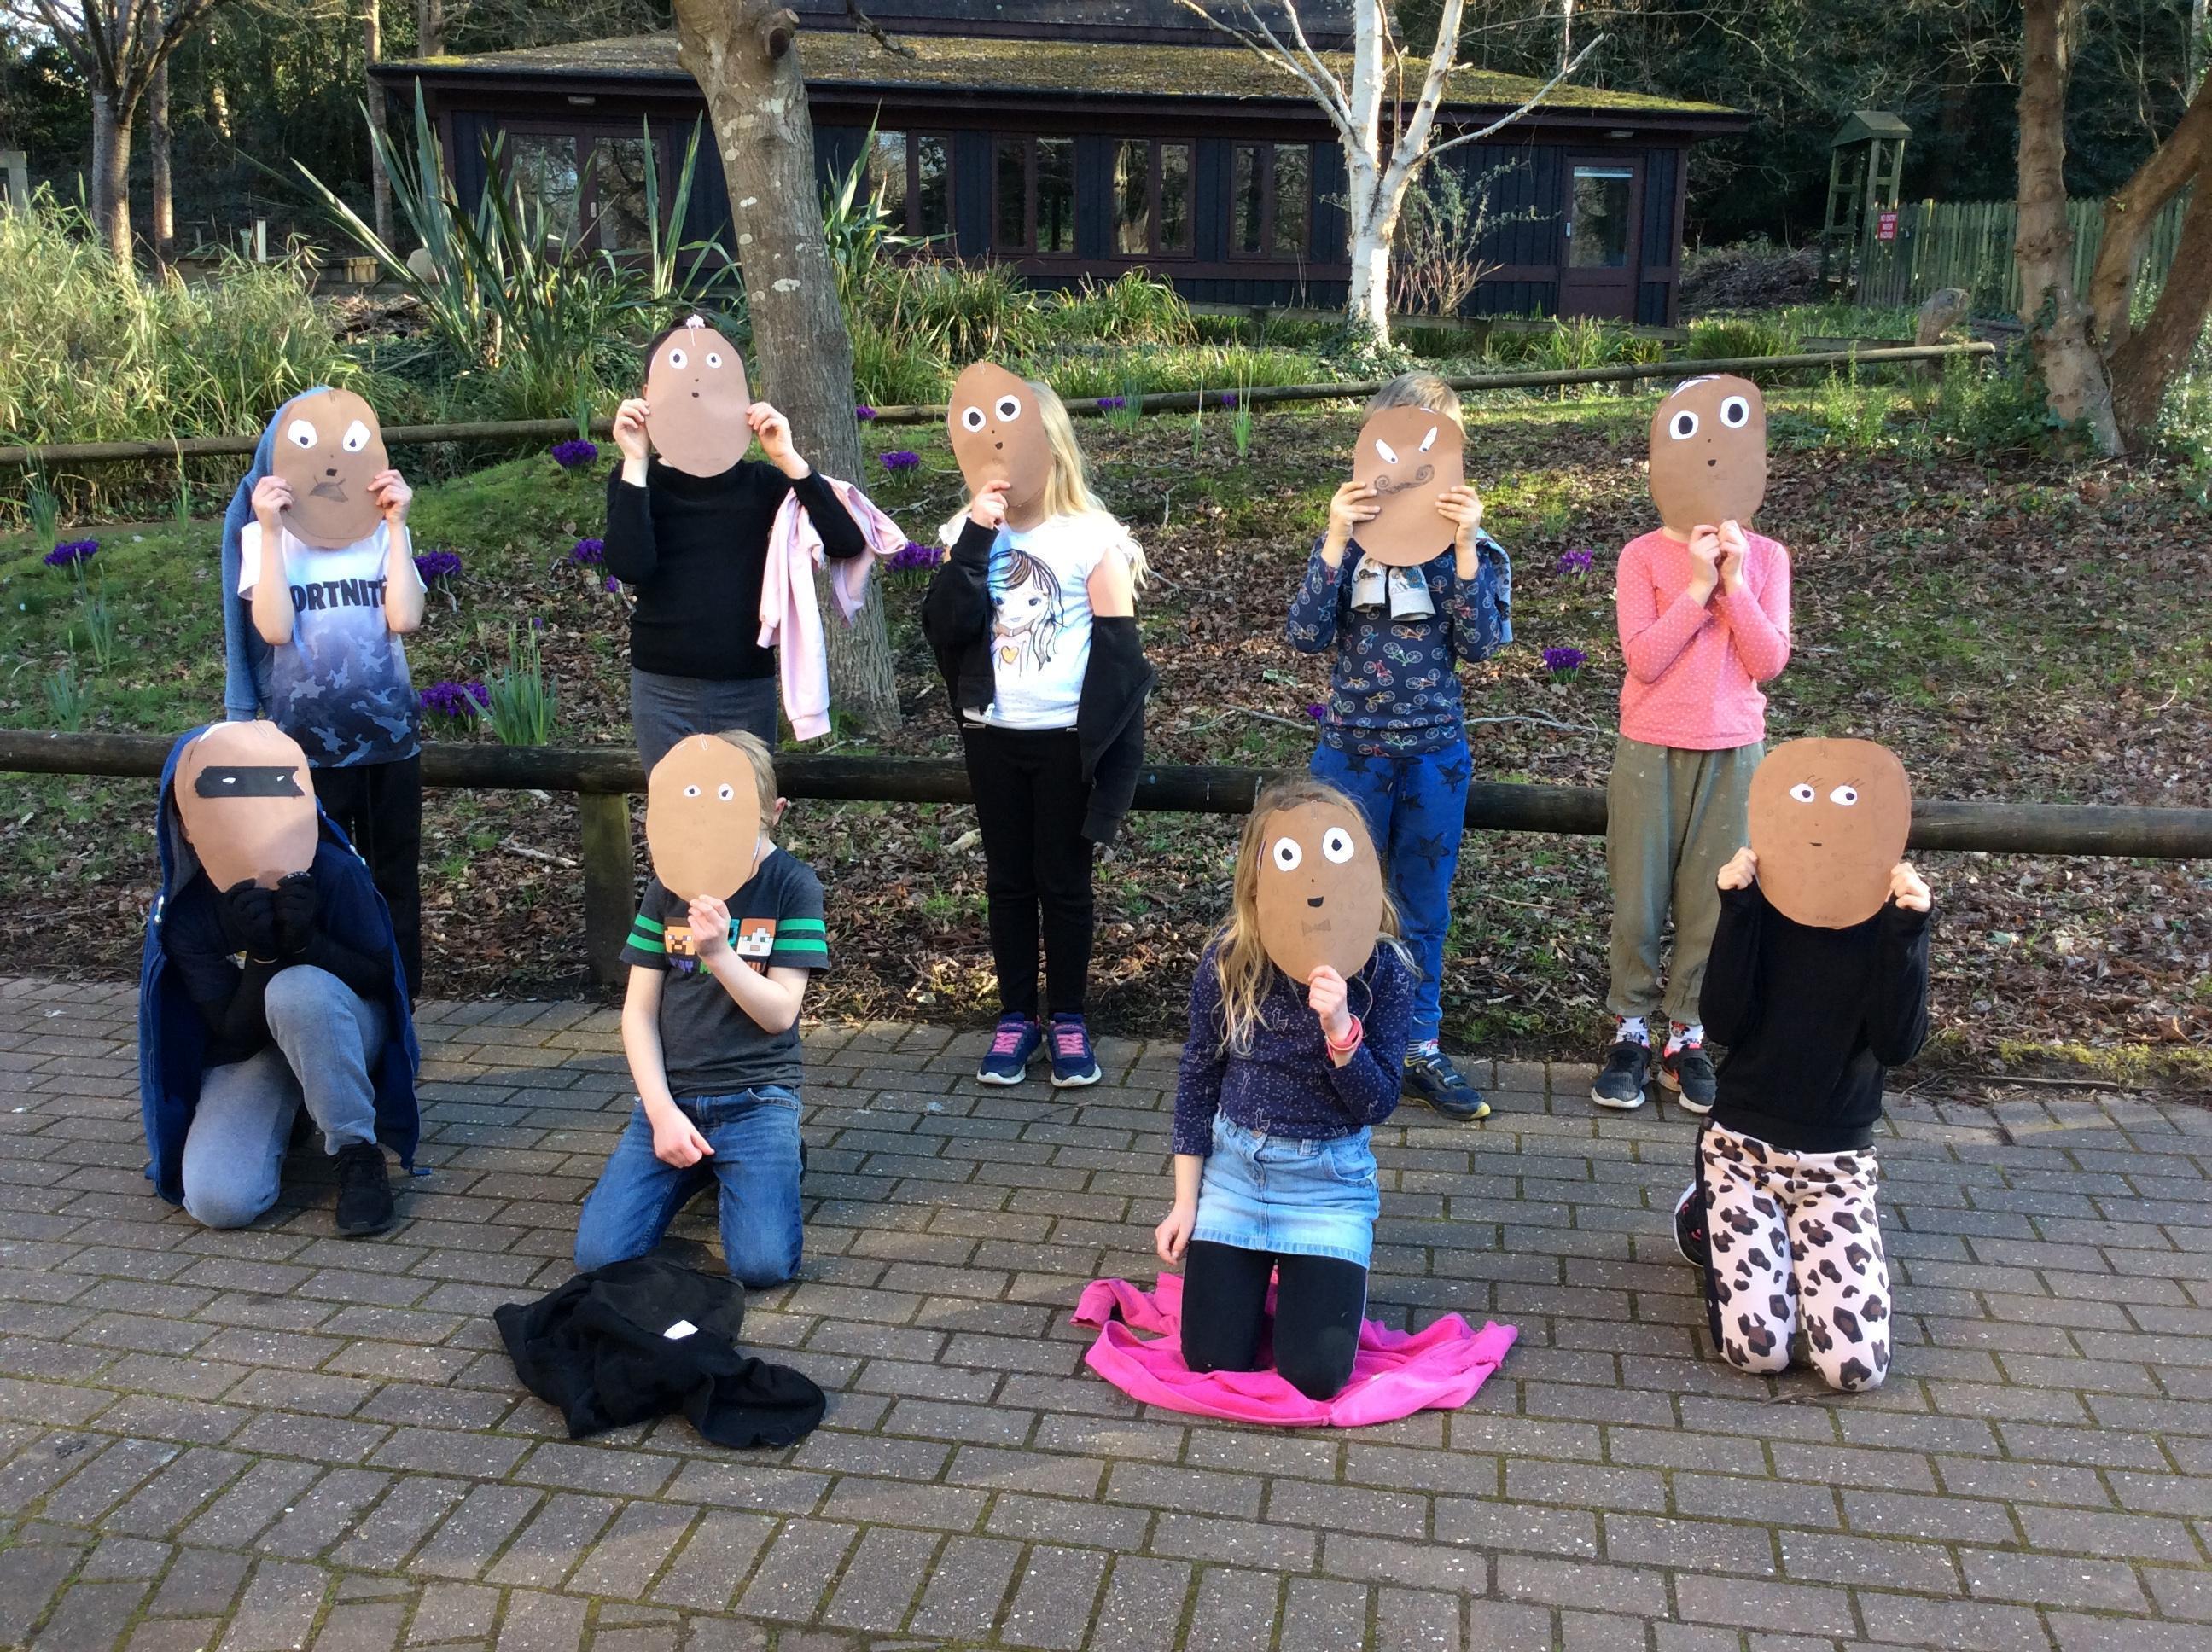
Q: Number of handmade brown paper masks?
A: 9